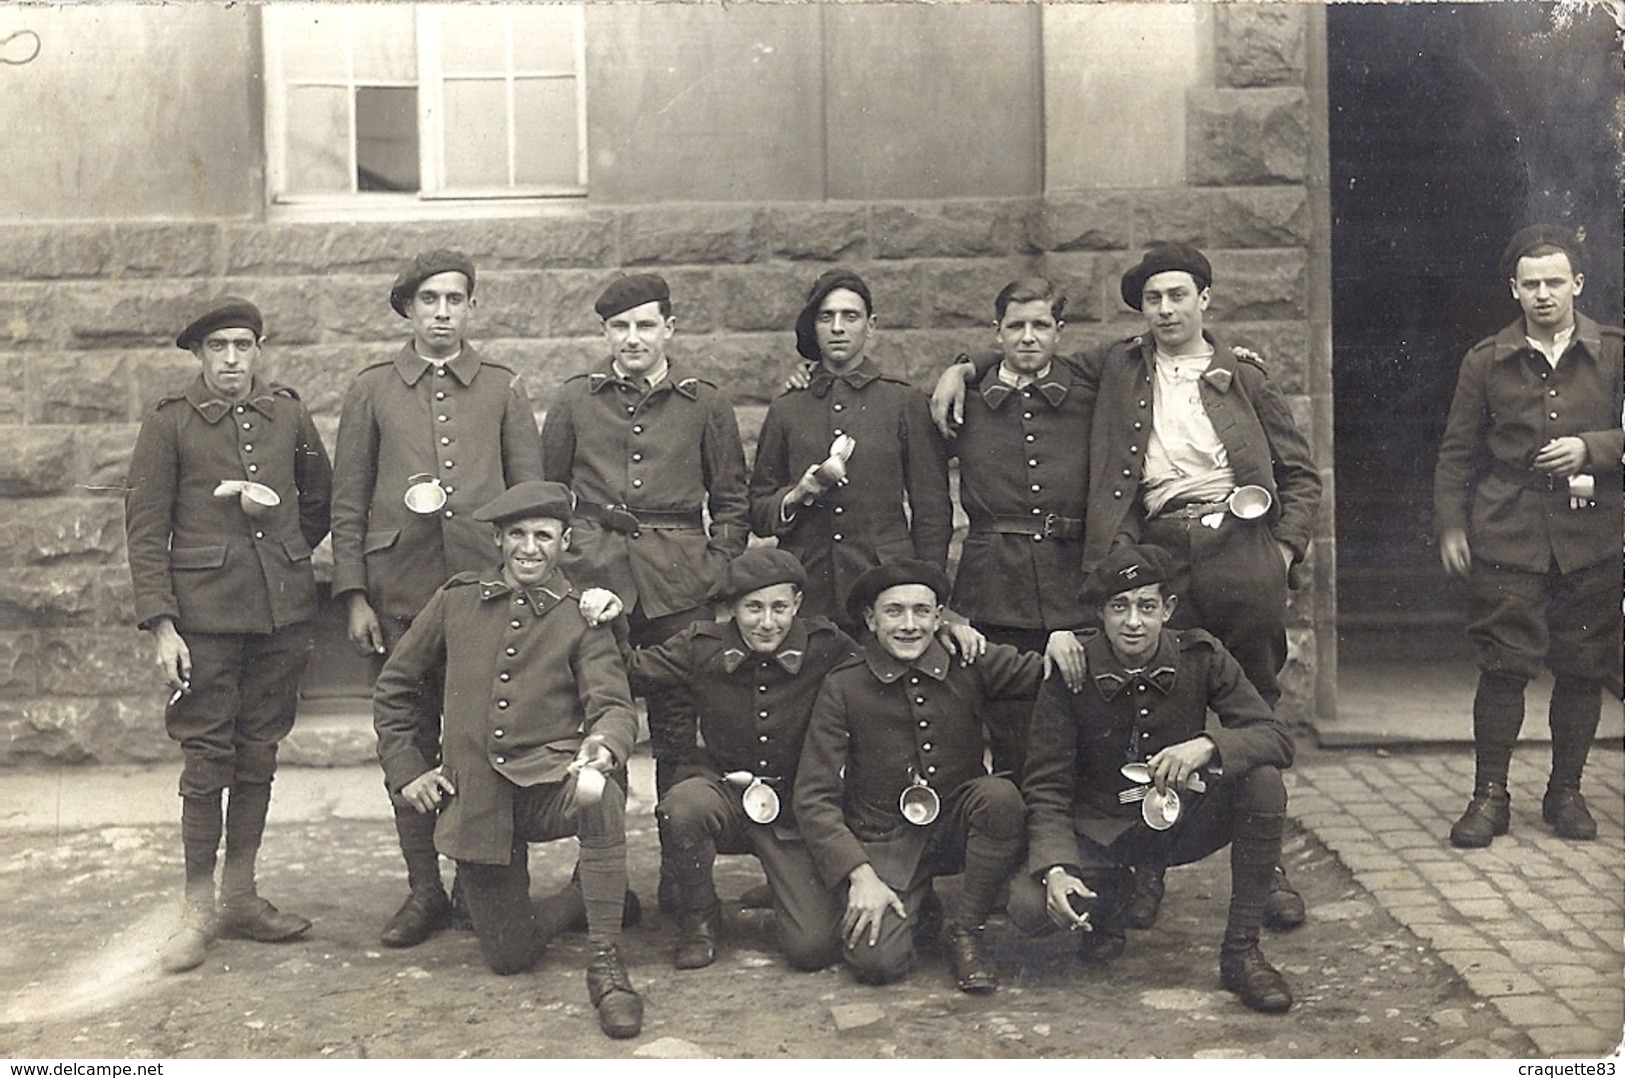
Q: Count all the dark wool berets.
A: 10